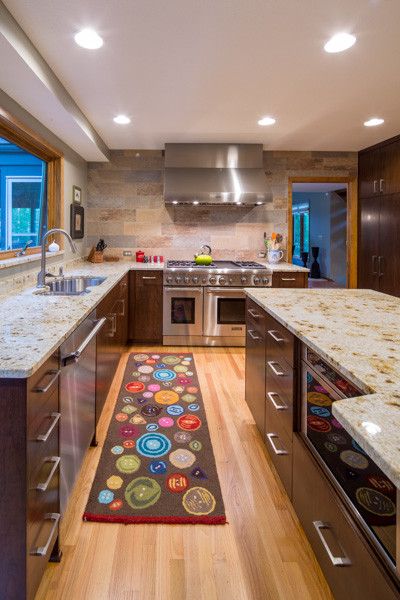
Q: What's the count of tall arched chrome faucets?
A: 1